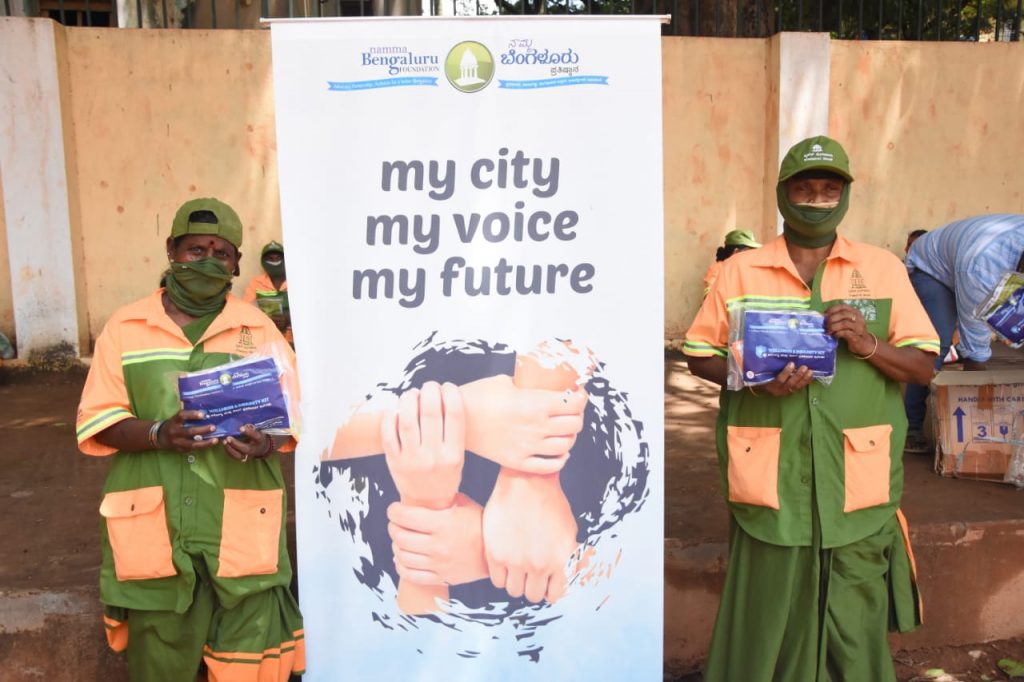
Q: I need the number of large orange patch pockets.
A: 4